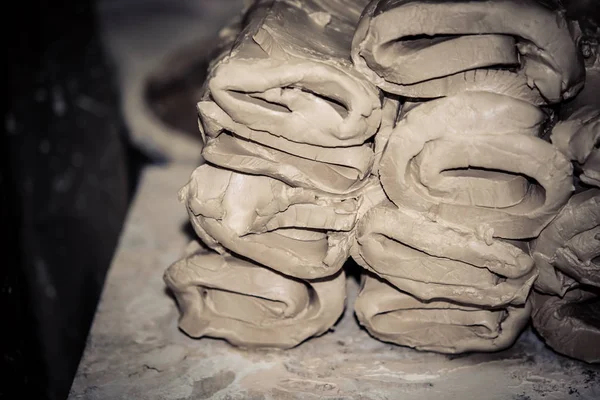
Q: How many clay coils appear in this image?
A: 11